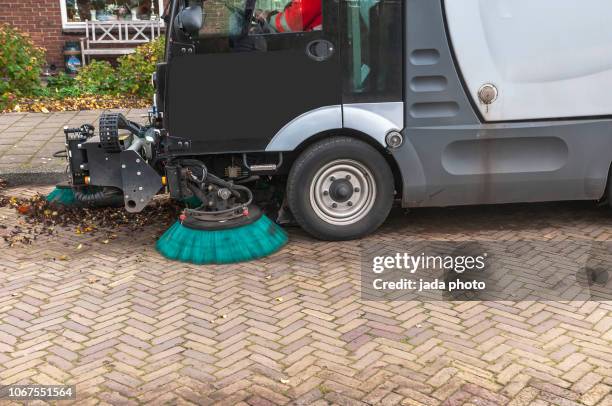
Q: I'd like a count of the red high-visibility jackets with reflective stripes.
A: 1